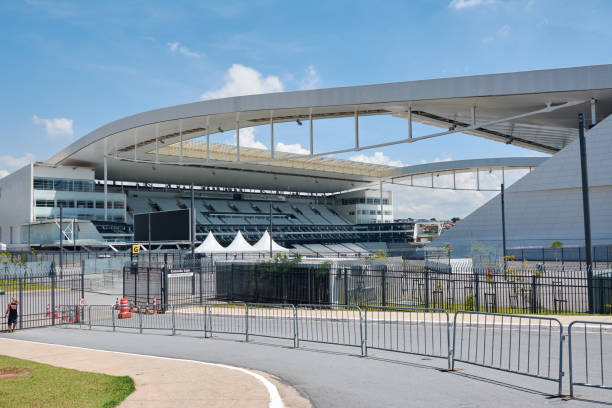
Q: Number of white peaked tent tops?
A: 3